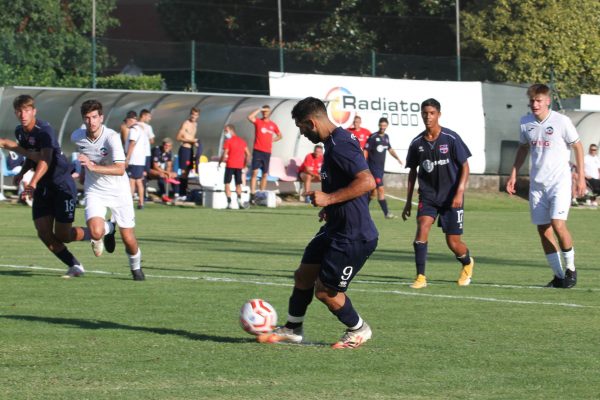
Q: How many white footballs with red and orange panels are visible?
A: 1